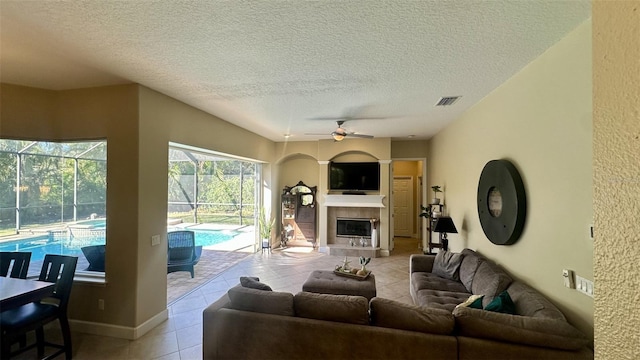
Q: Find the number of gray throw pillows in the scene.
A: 2